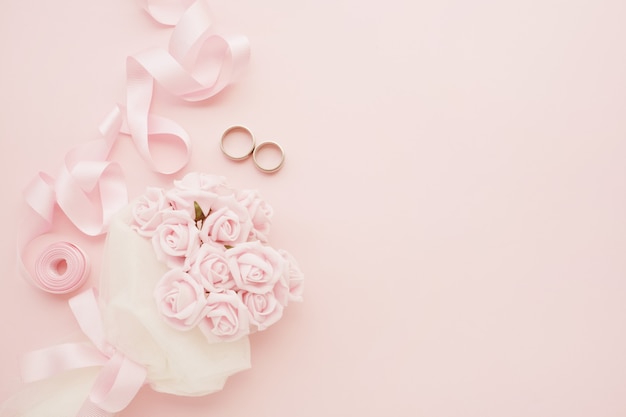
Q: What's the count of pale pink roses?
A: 11